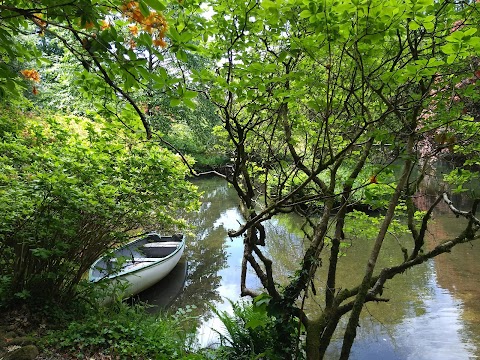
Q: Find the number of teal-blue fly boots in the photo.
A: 0